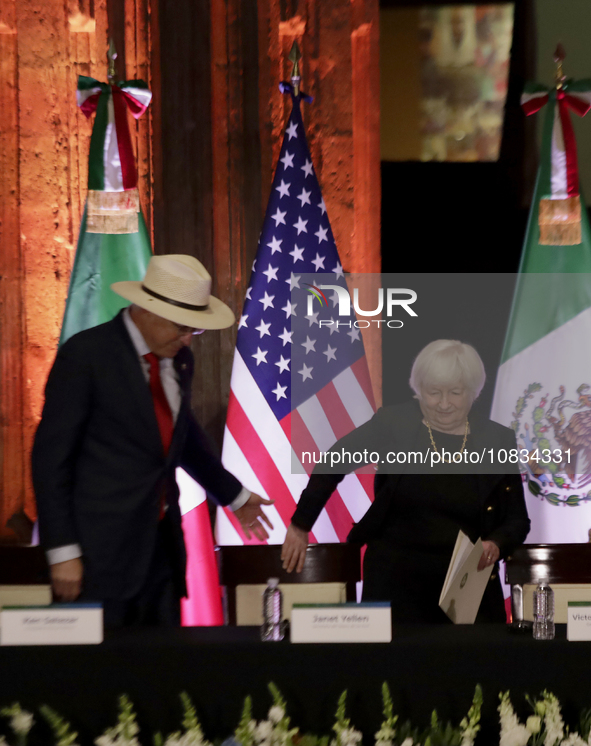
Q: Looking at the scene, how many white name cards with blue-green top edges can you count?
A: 3